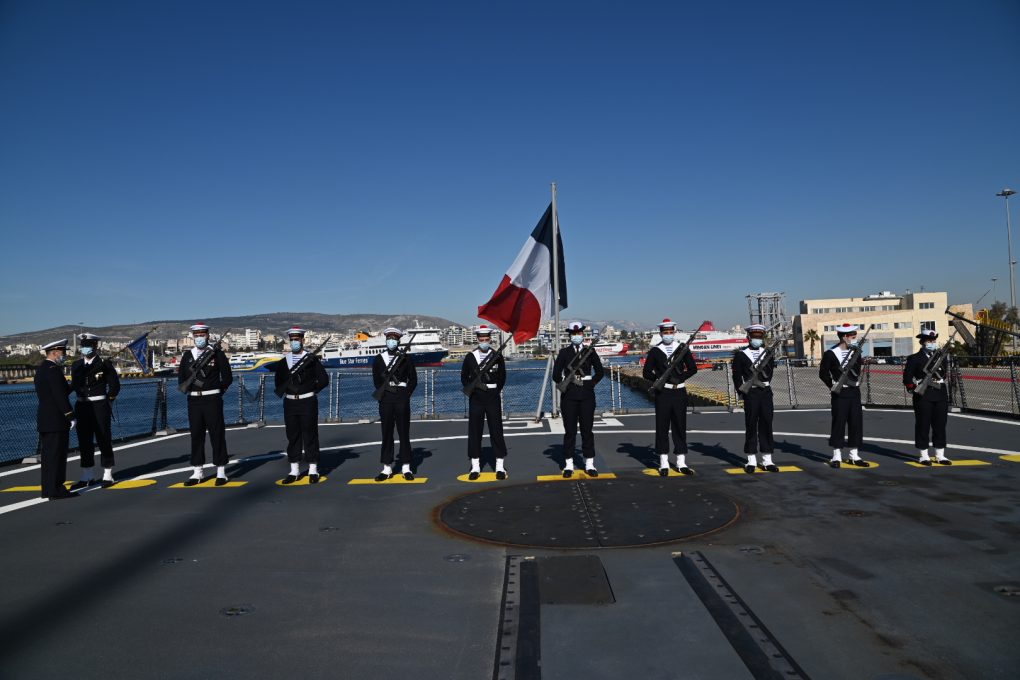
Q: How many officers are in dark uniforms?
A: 11